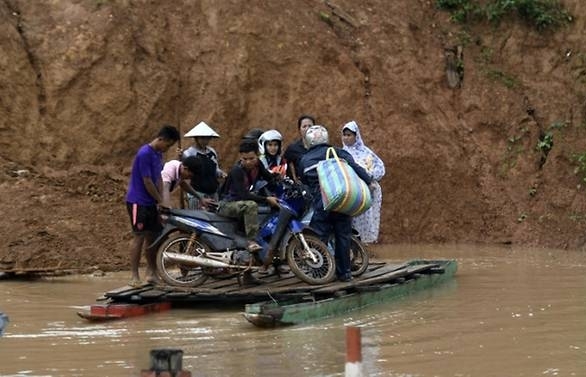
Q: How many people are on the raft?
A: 9